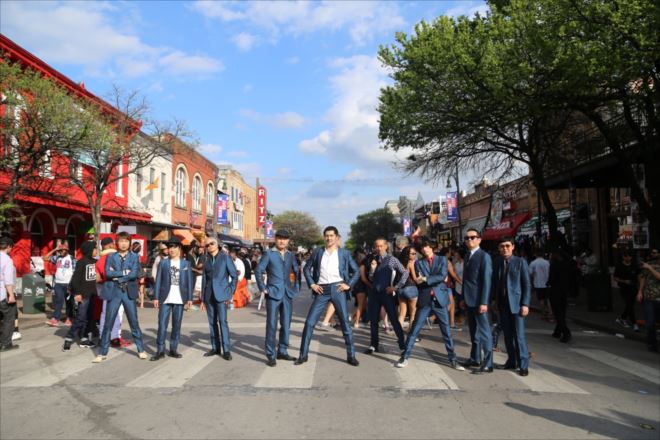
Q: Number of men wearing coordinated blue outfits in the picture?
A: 9